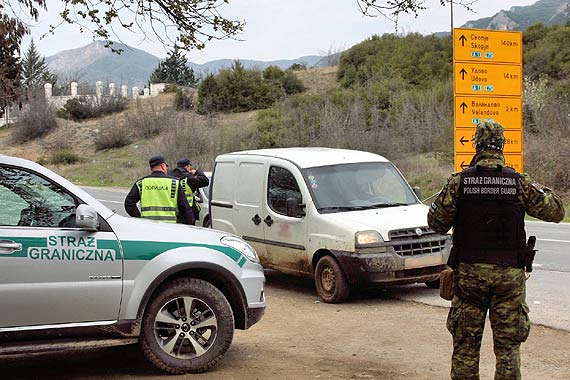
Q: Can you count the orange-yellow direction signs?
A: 5